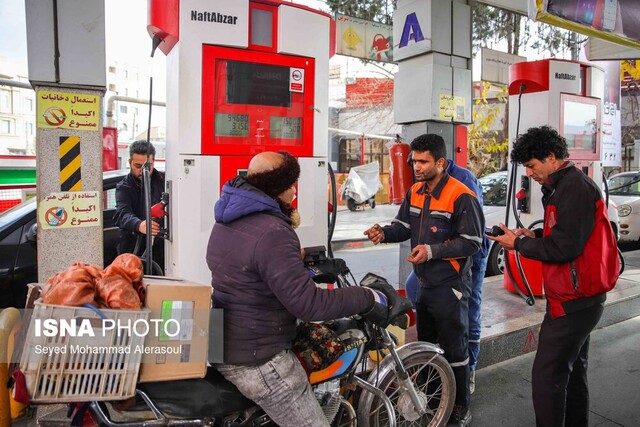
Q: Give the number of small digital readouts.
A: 2